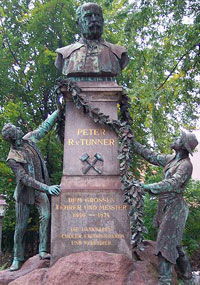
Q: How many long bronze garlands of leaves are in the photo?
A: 1